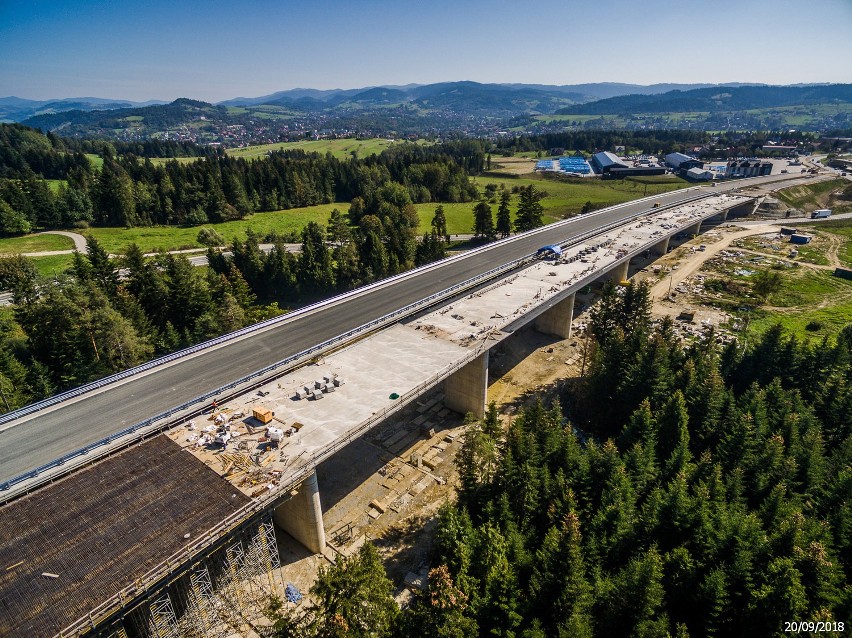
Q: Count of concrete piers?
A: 7